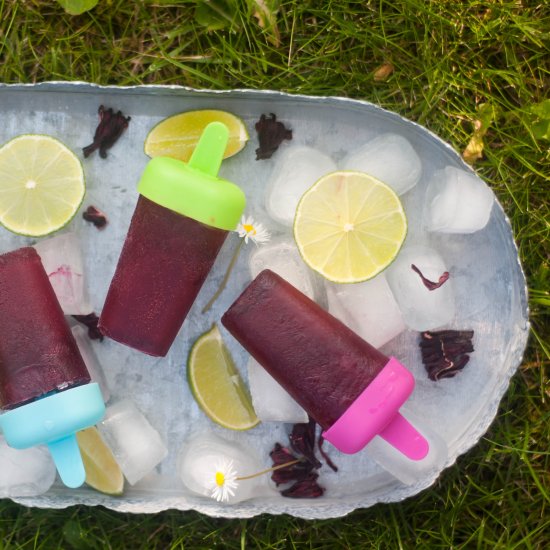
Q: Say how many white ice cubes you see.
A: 13